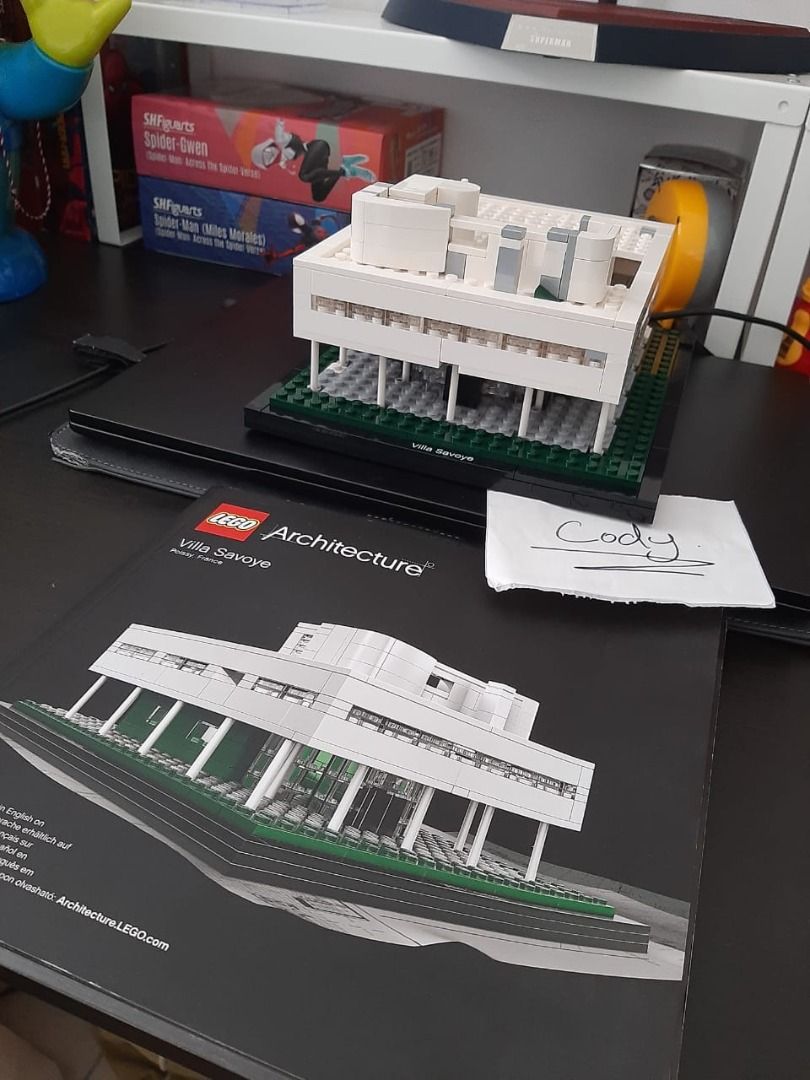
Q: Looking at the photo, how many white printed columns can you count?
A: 11